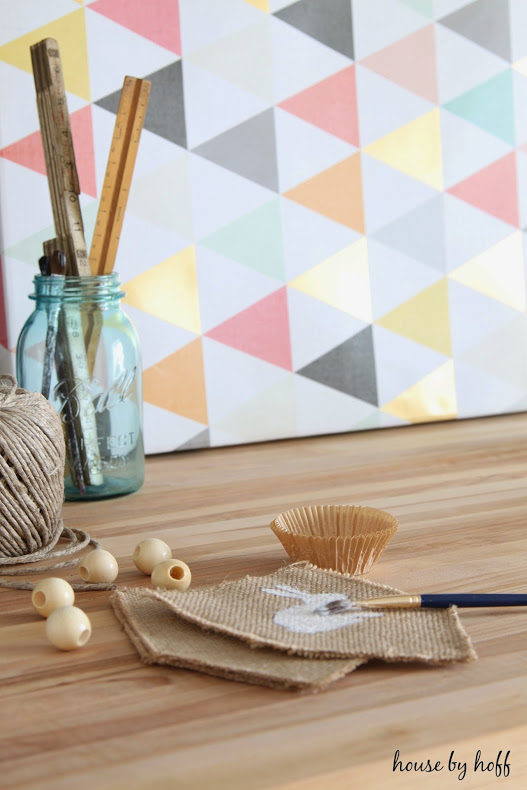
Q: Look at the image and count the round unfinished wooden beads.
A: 5